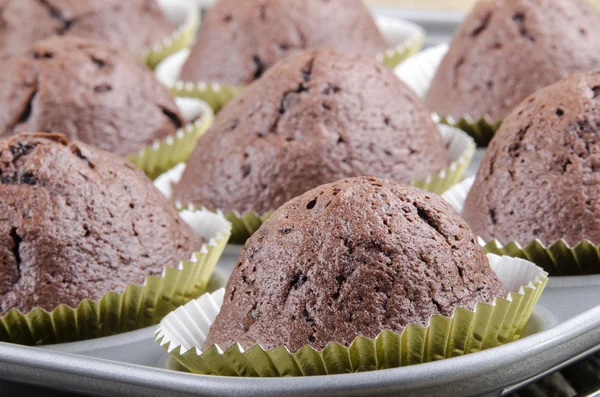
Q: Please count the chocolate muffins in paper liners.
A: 8